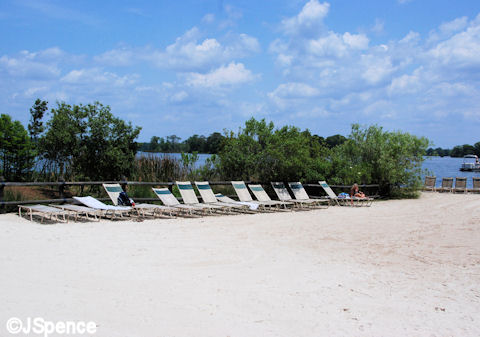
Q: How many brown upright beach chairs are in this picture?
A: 4